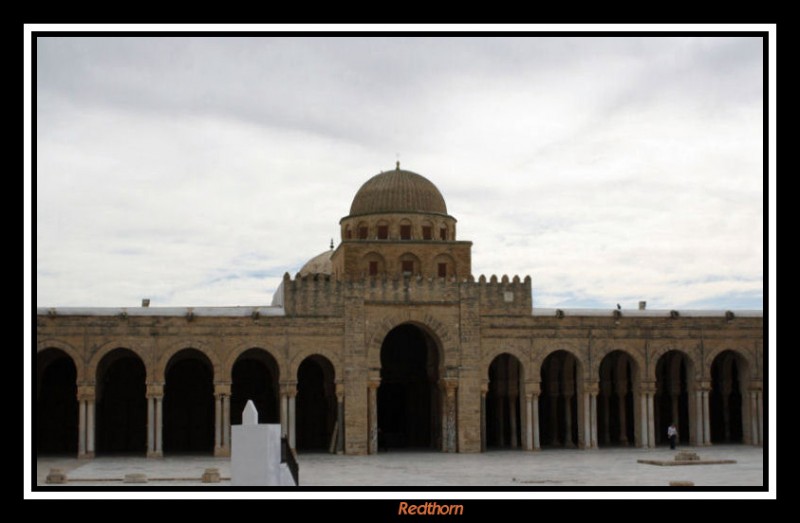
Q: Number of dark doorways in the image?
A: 11